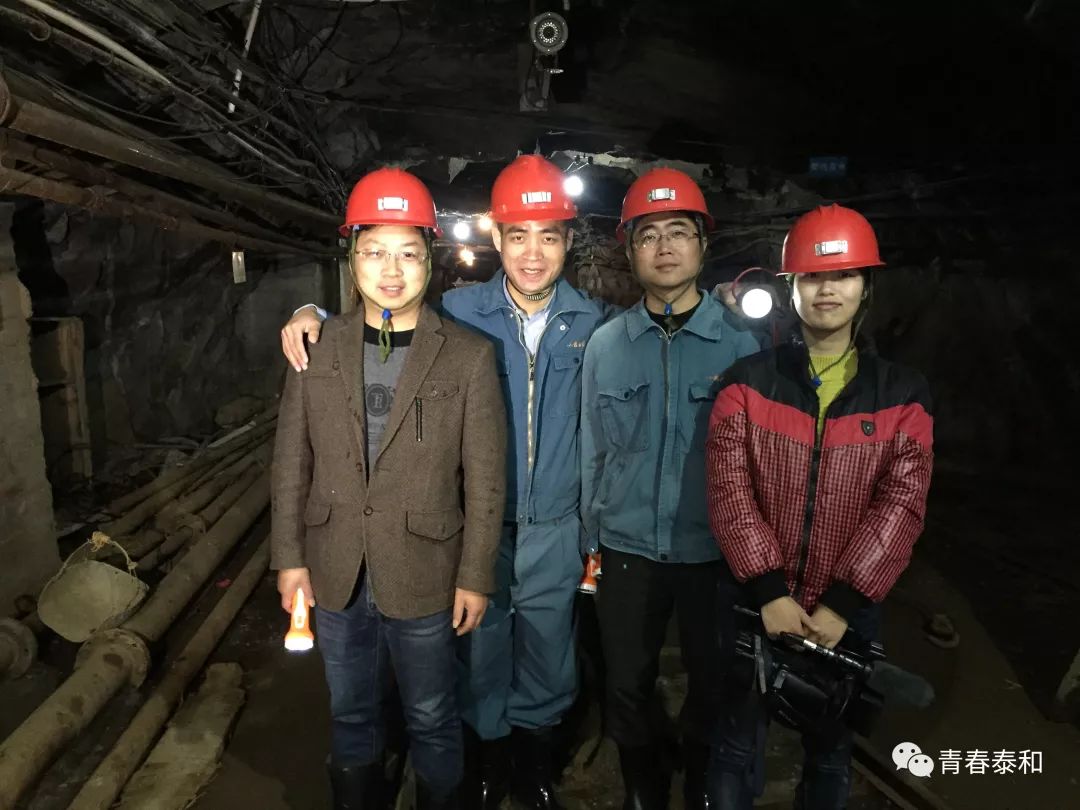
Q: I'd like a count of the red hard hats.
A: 4